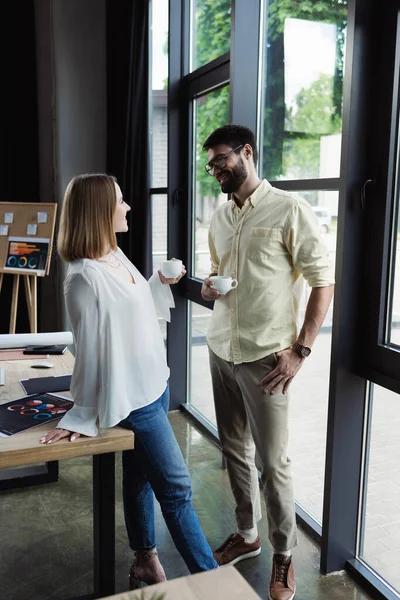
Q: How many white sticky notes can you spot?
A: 4